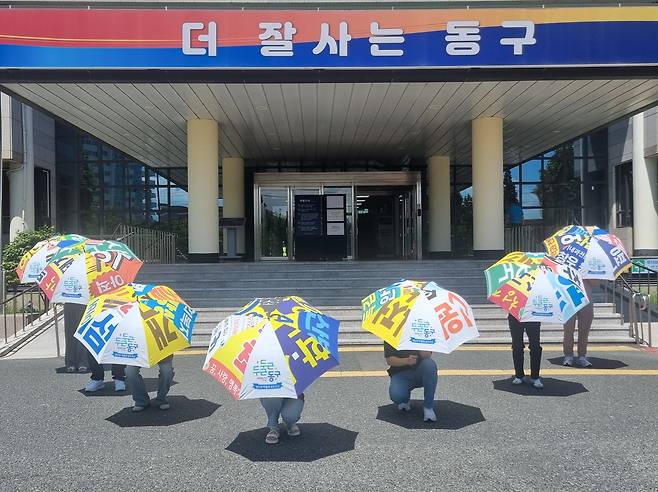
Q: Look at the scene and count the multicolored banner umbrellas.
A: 7